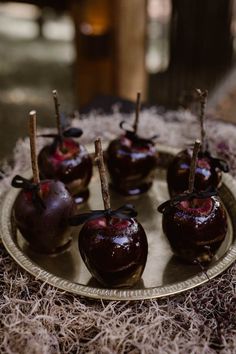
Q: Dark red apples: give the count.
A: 6